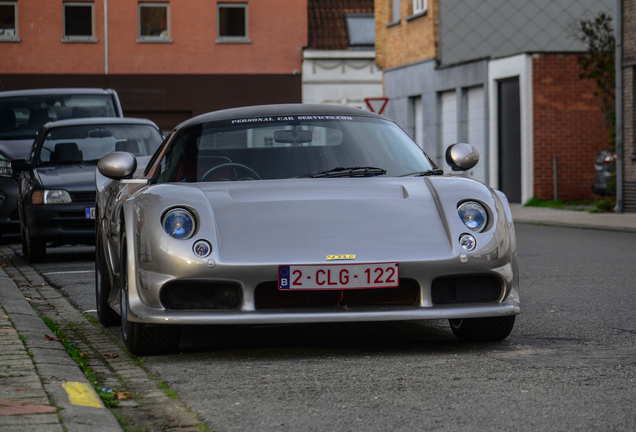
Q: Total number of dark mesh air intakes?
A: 3